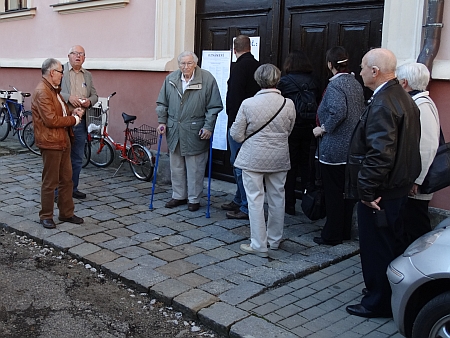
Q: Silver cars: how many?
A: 1